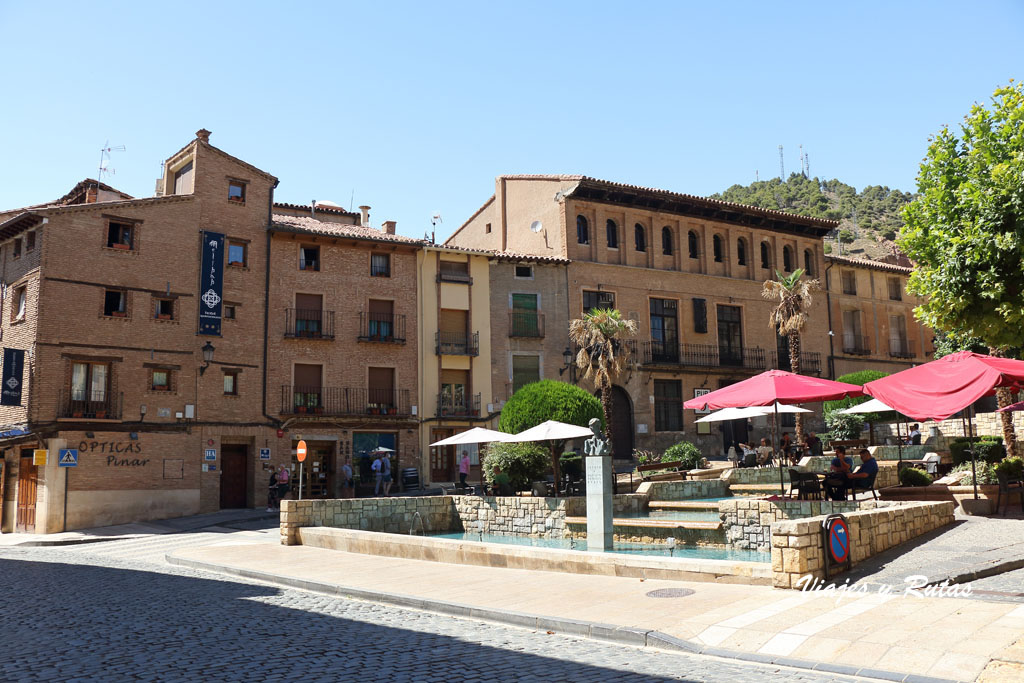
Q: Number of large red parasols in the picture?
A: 2